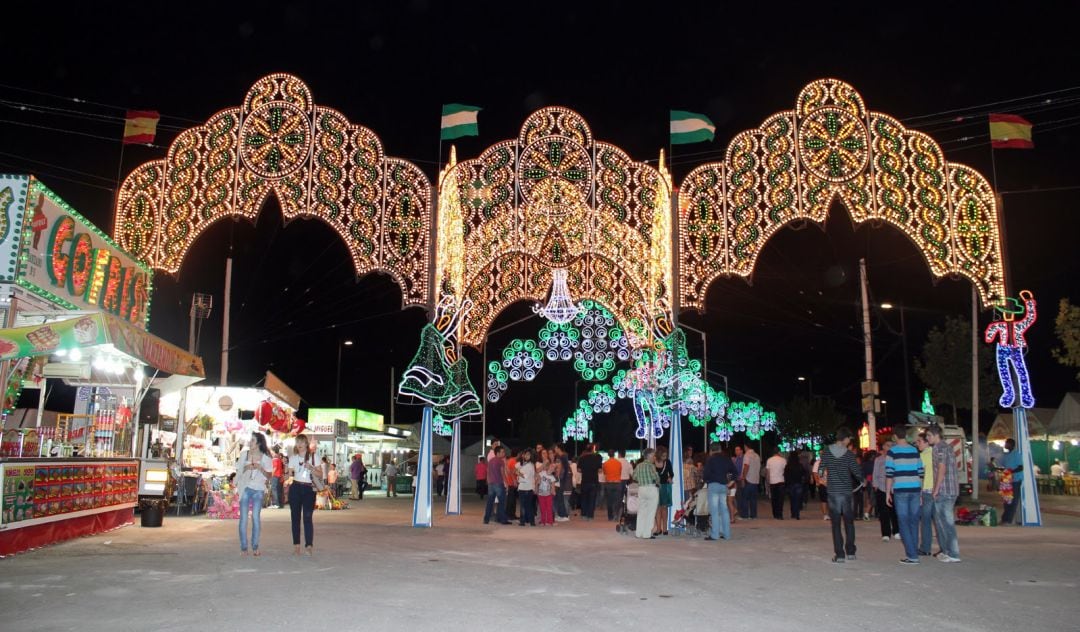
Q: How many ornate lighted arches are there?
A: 3